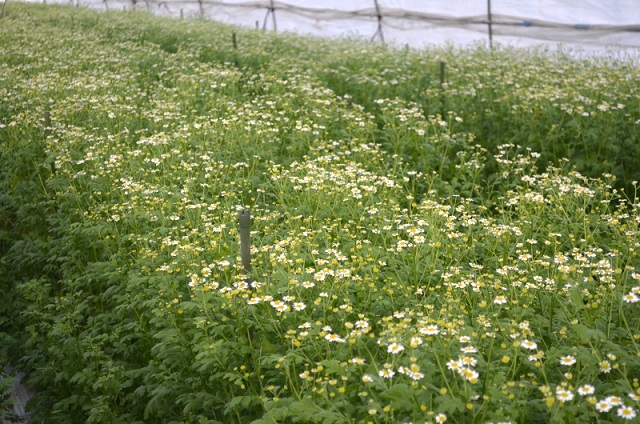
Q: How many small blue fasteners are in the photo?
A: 2